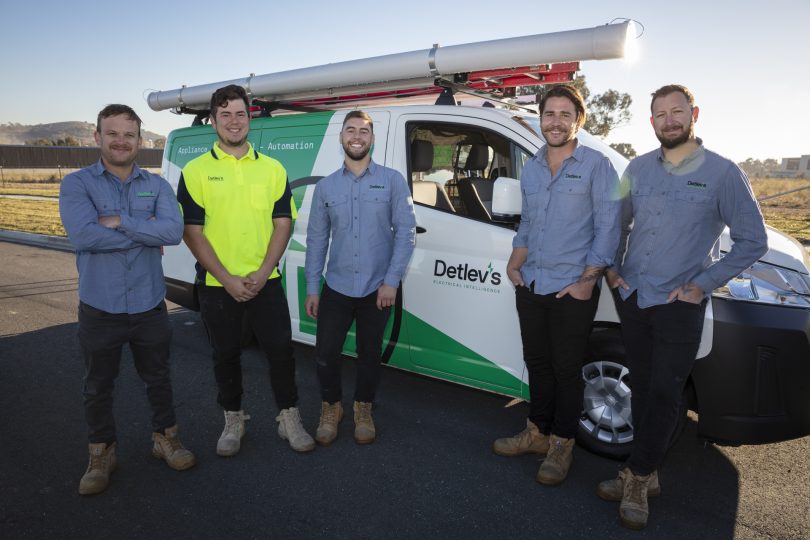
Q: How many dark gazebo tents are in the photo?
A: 0